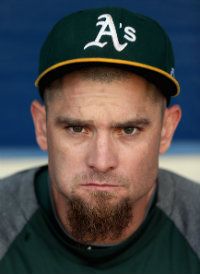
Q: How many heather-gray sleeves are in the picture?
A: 2